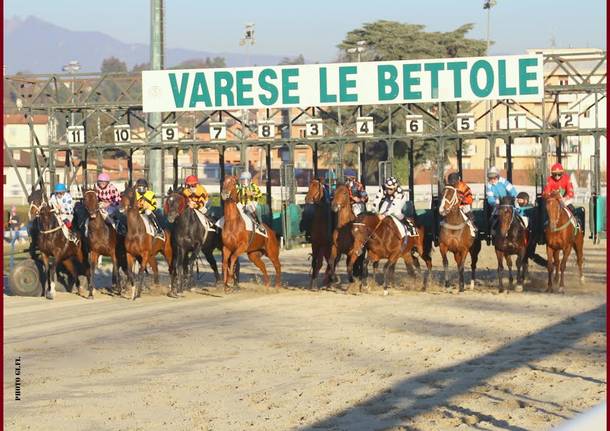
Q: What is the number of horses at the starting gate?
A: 11